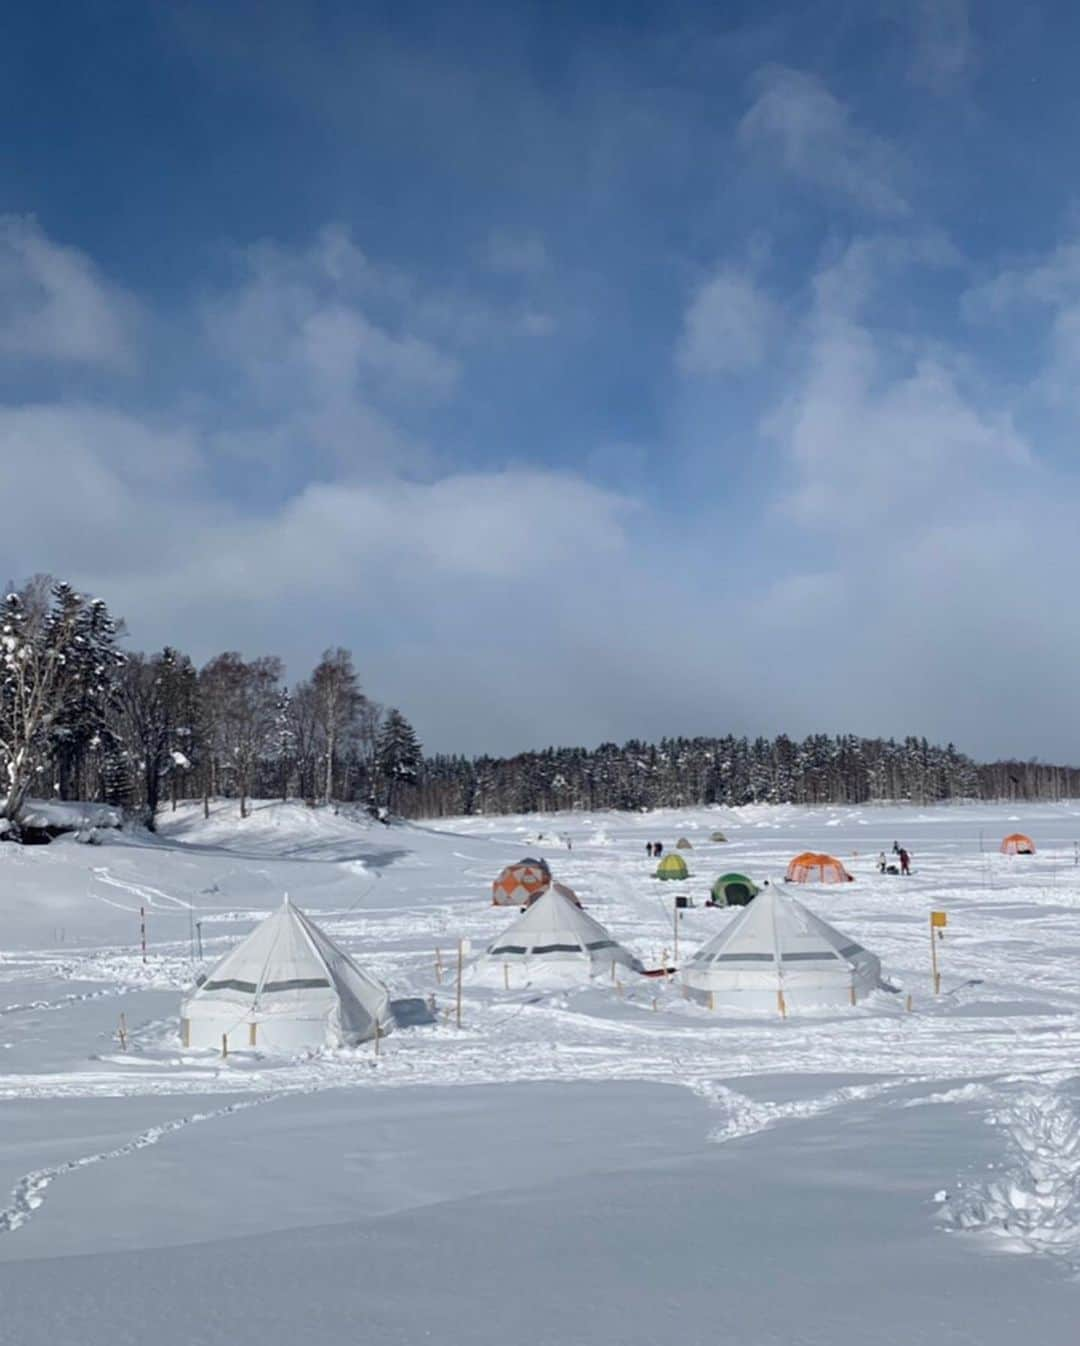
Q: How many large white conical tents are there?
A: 3